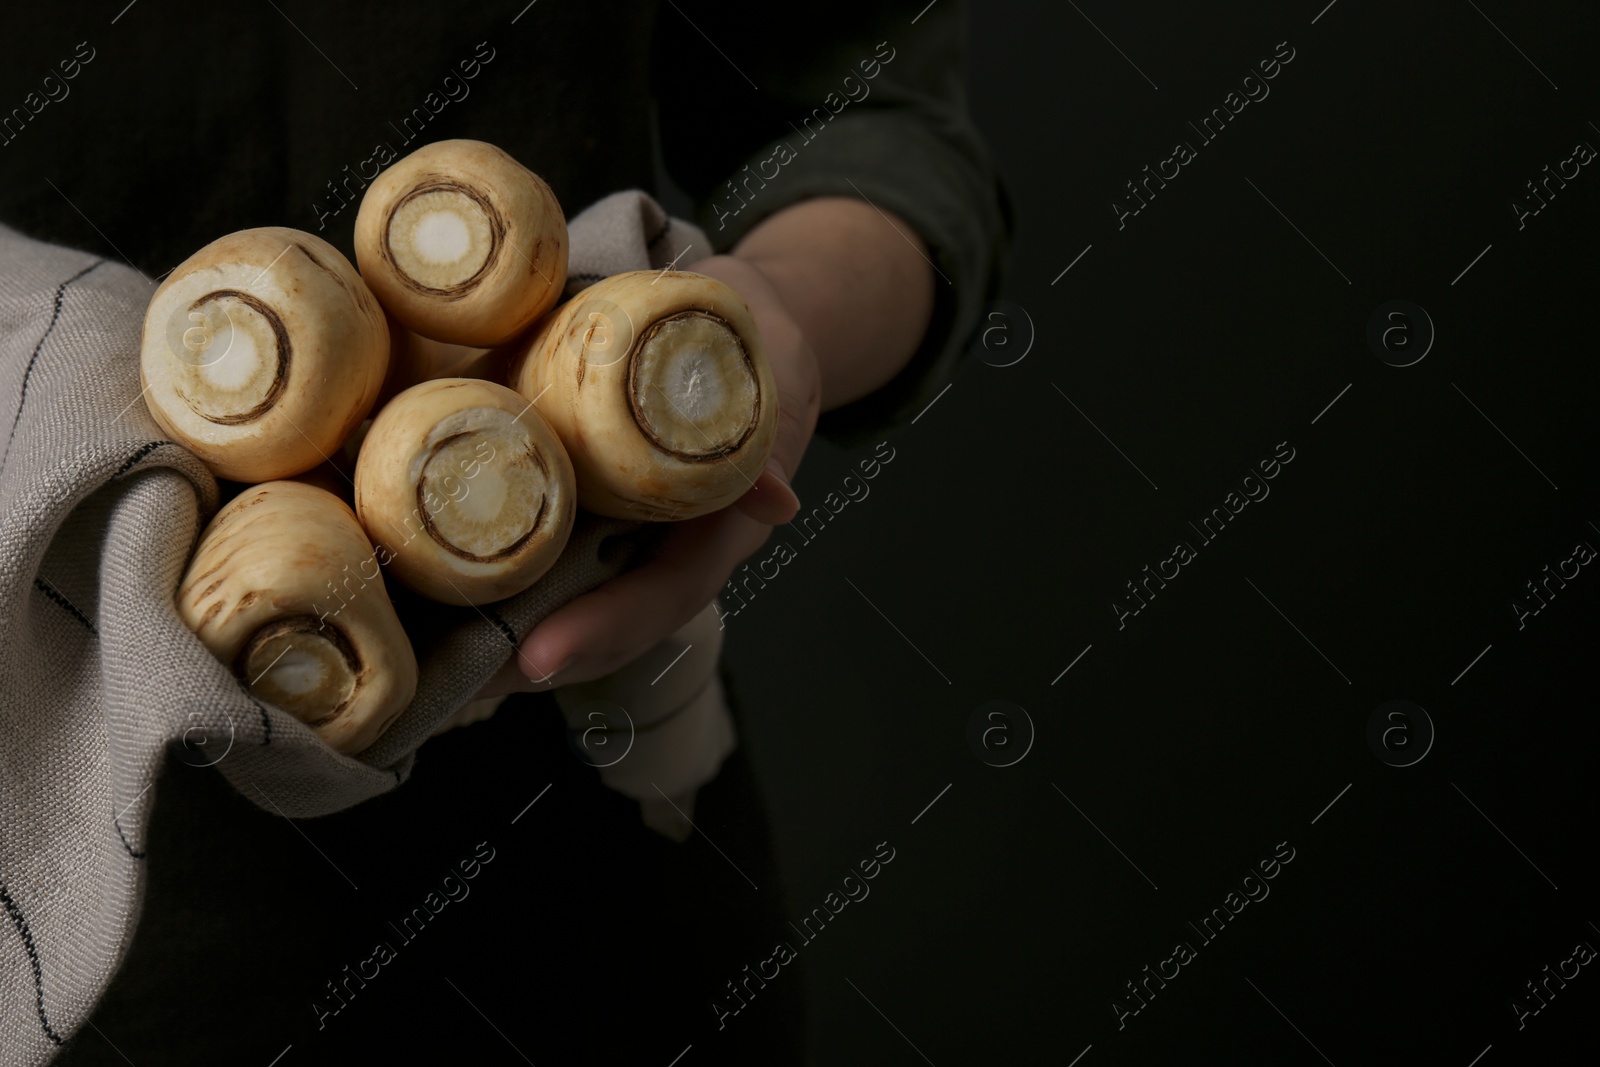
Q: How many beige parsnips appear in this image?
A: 5